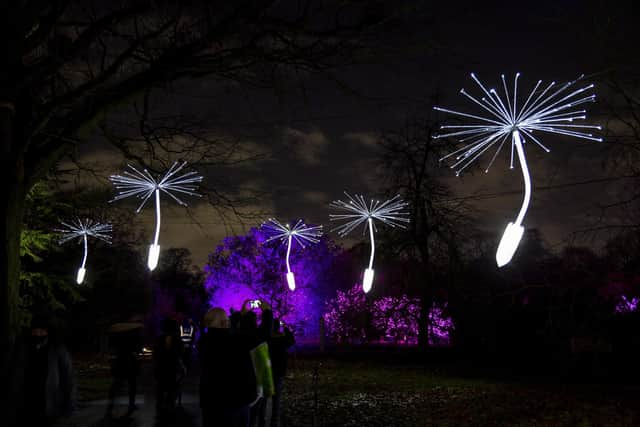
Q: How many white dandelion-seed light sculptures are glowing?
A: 5